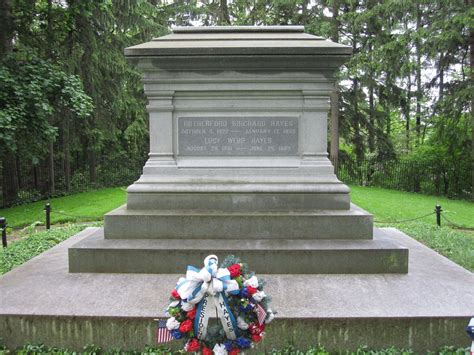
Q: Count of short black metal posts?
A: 3